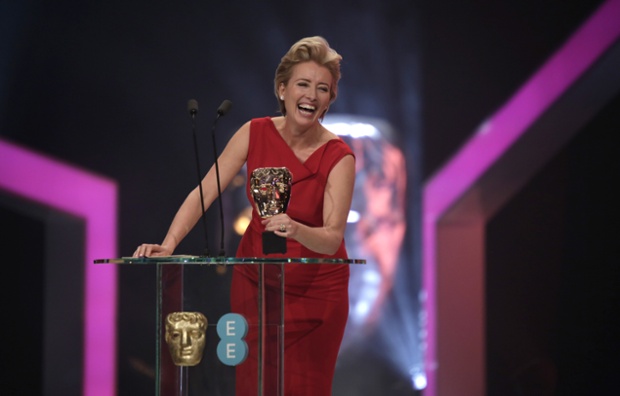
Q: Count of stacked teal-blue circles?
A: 2